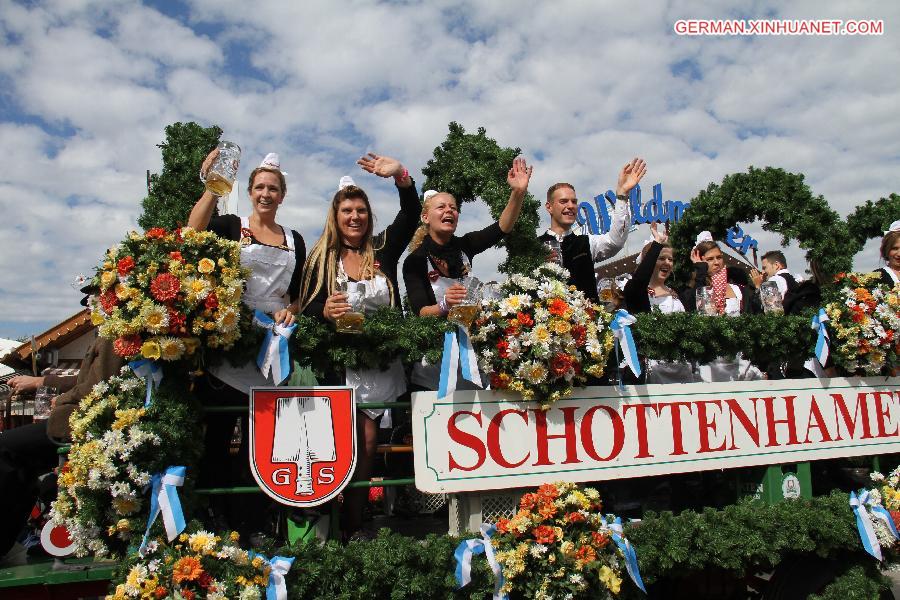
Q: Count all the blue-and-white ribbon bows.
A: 10